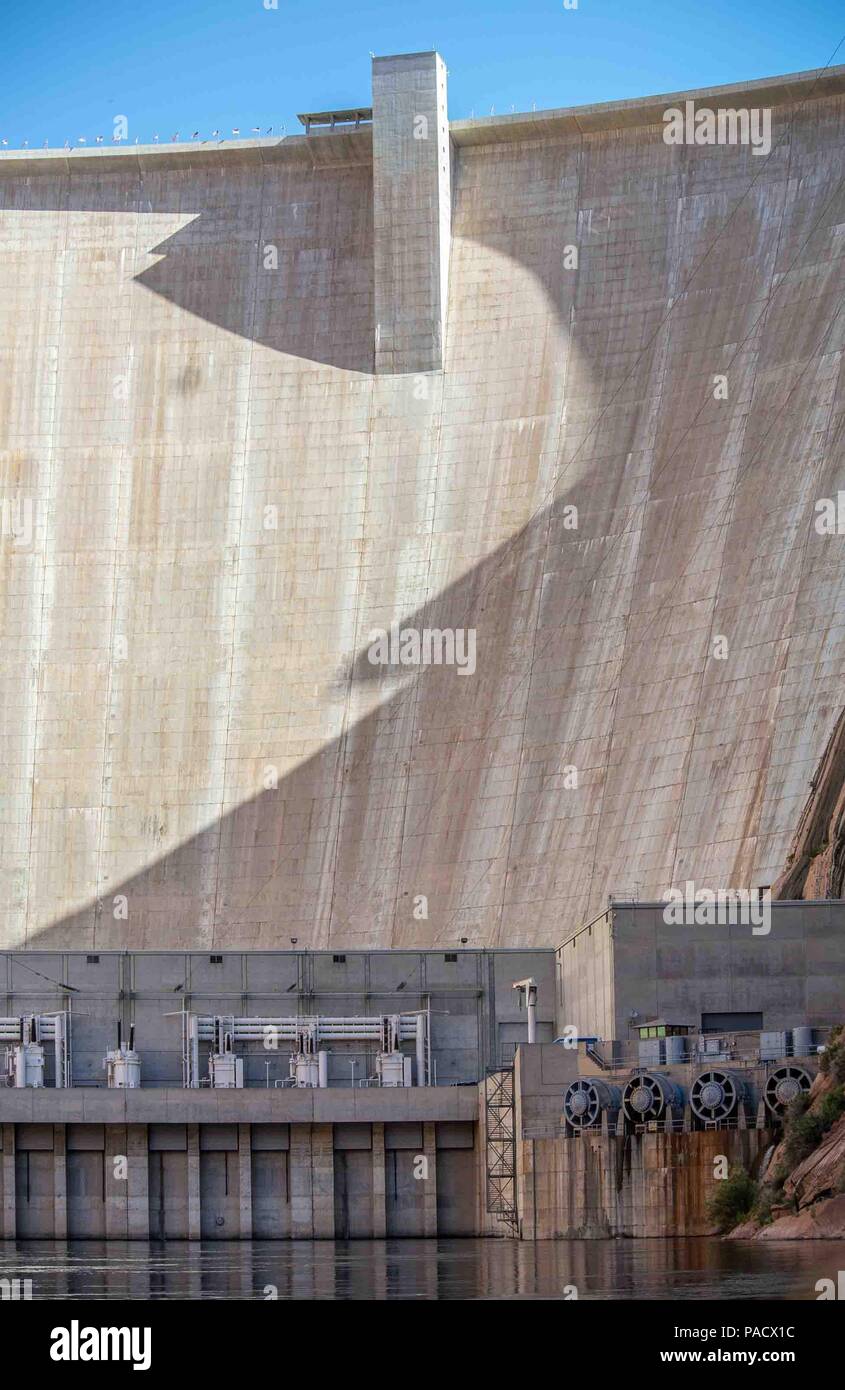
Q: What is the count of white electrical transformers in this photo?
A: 5